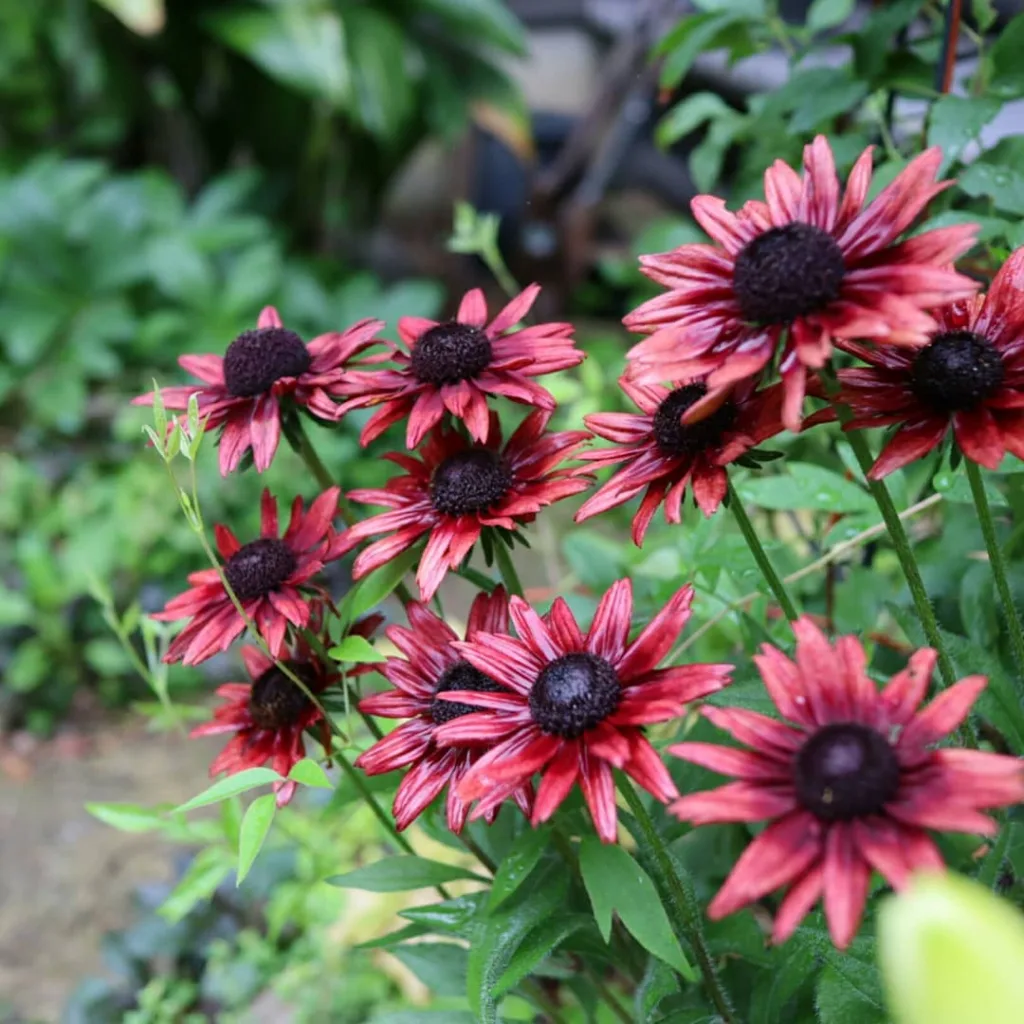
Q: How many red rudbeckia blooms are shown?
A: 11